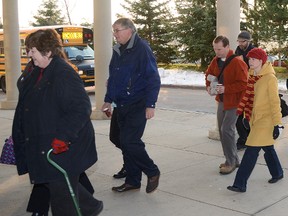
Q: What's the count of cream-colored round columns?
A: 3